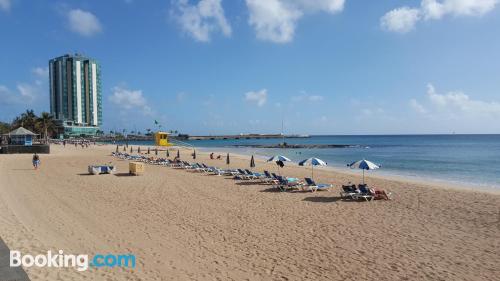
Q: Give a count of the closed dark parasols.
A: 11